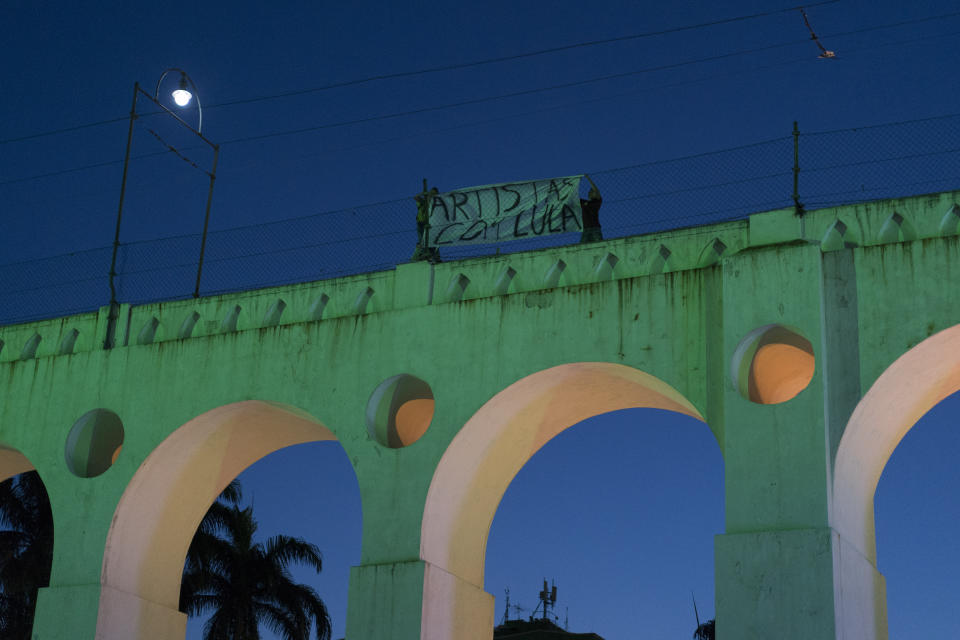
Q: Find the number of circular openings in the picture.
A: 3